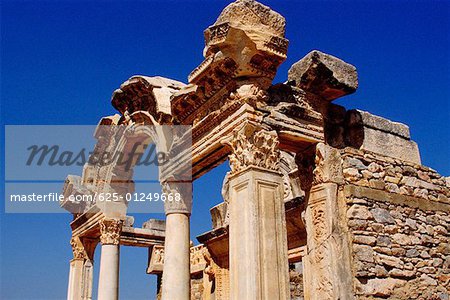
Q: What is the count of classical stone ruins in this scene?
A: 1